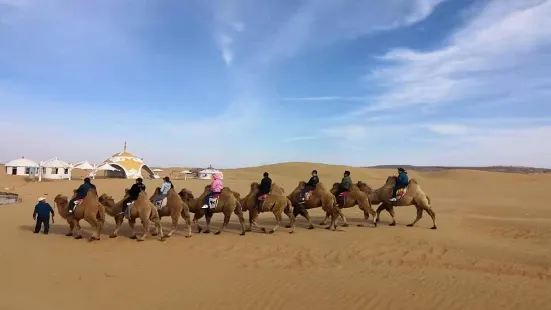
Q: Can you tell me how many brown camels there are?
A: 8